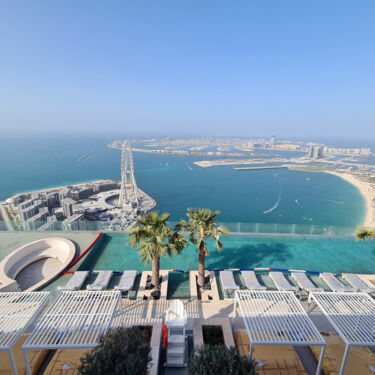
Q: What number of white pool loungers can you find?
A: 9